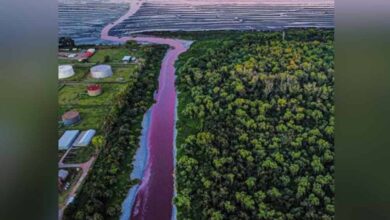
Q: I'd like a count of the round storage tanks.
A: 4